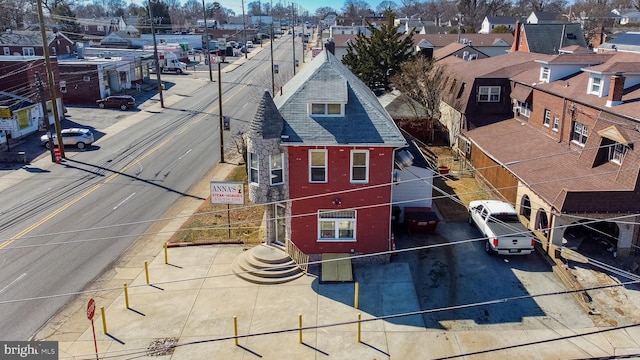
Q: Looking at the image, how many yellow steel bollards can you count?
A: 8